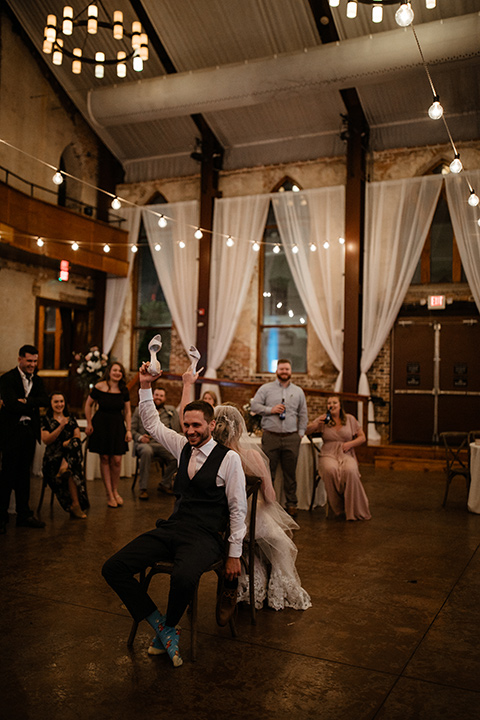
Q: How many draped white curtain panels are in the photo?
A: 6